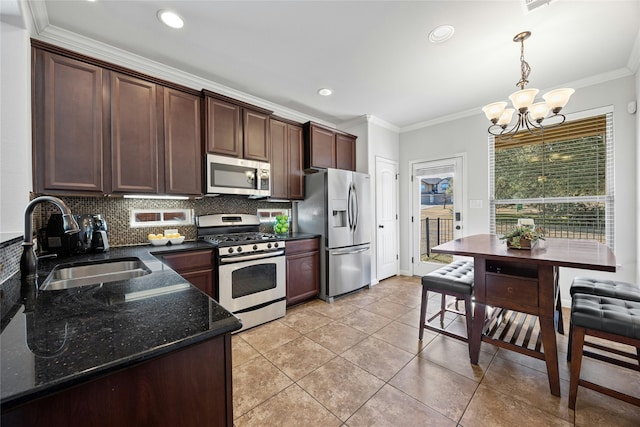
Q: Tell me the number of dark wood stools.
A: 3